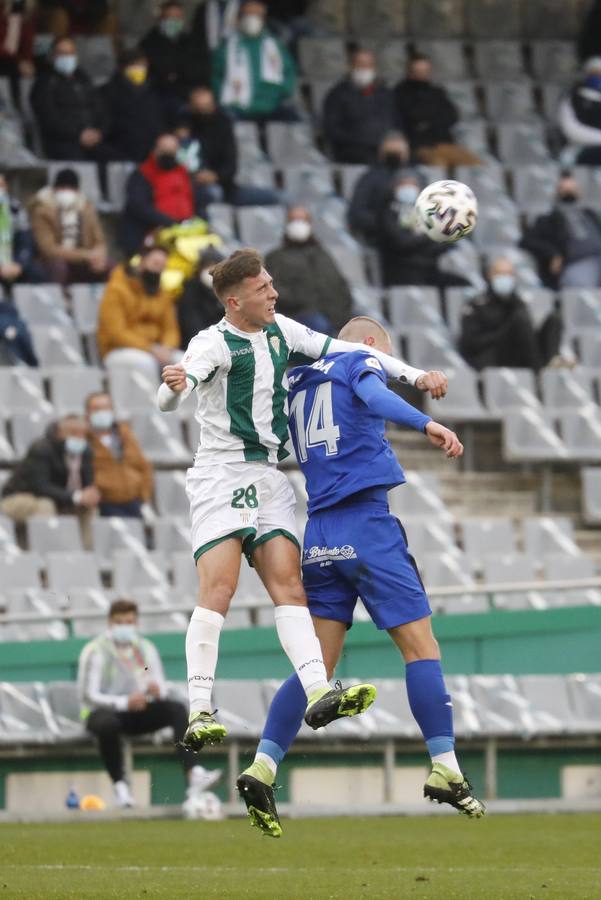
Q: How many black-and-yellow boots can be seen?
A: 4